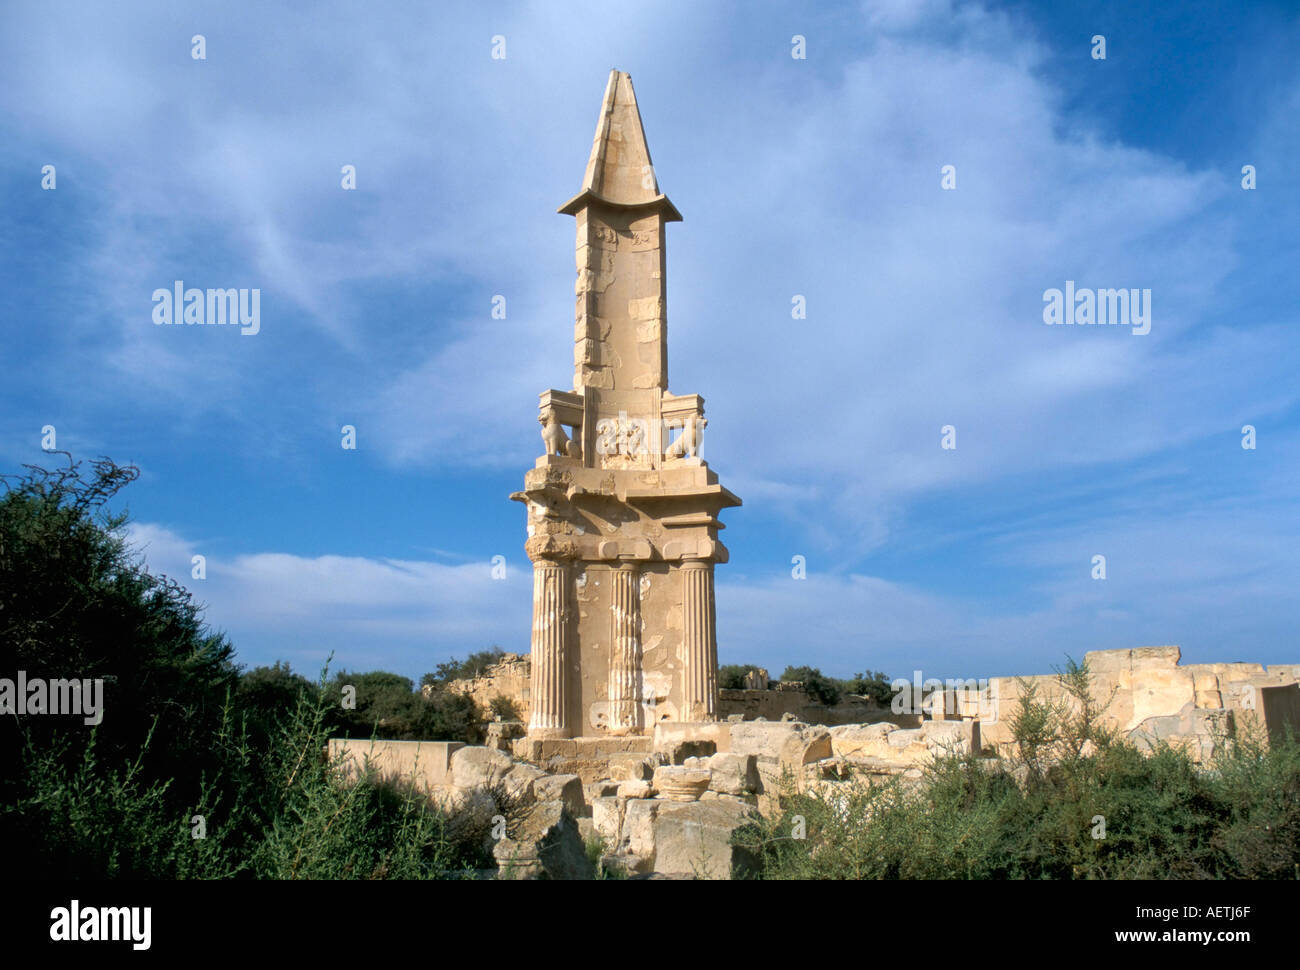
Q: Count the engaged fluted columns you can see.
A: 3